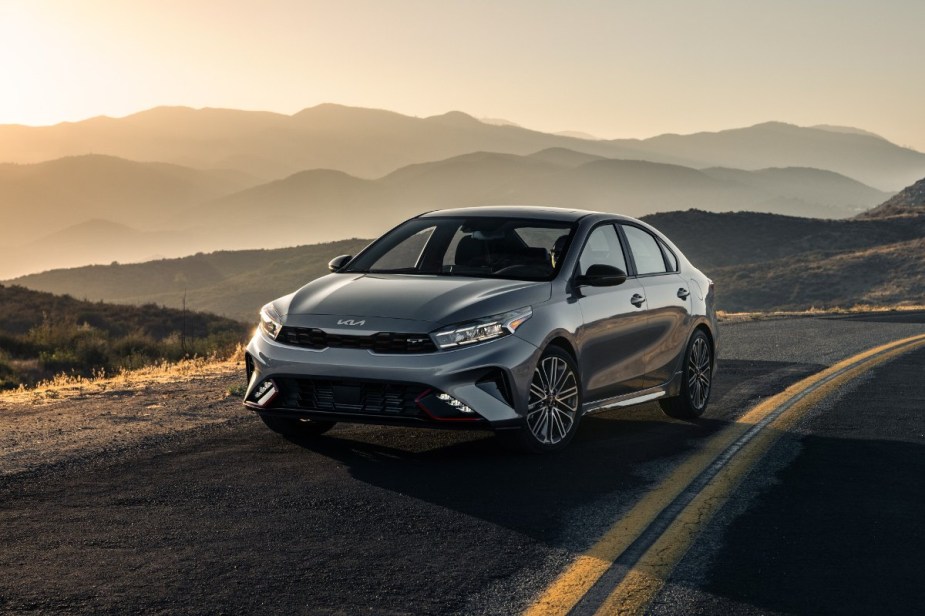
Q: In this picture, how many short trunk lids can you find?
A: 1